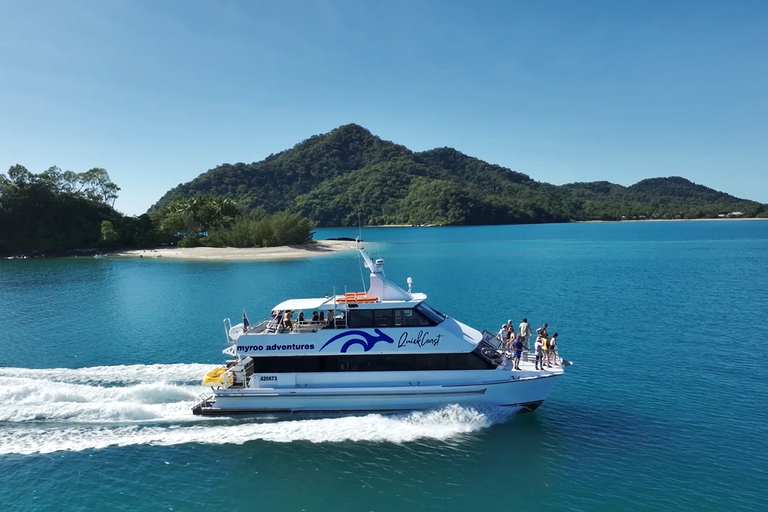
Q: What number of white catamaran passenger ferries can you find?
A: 1